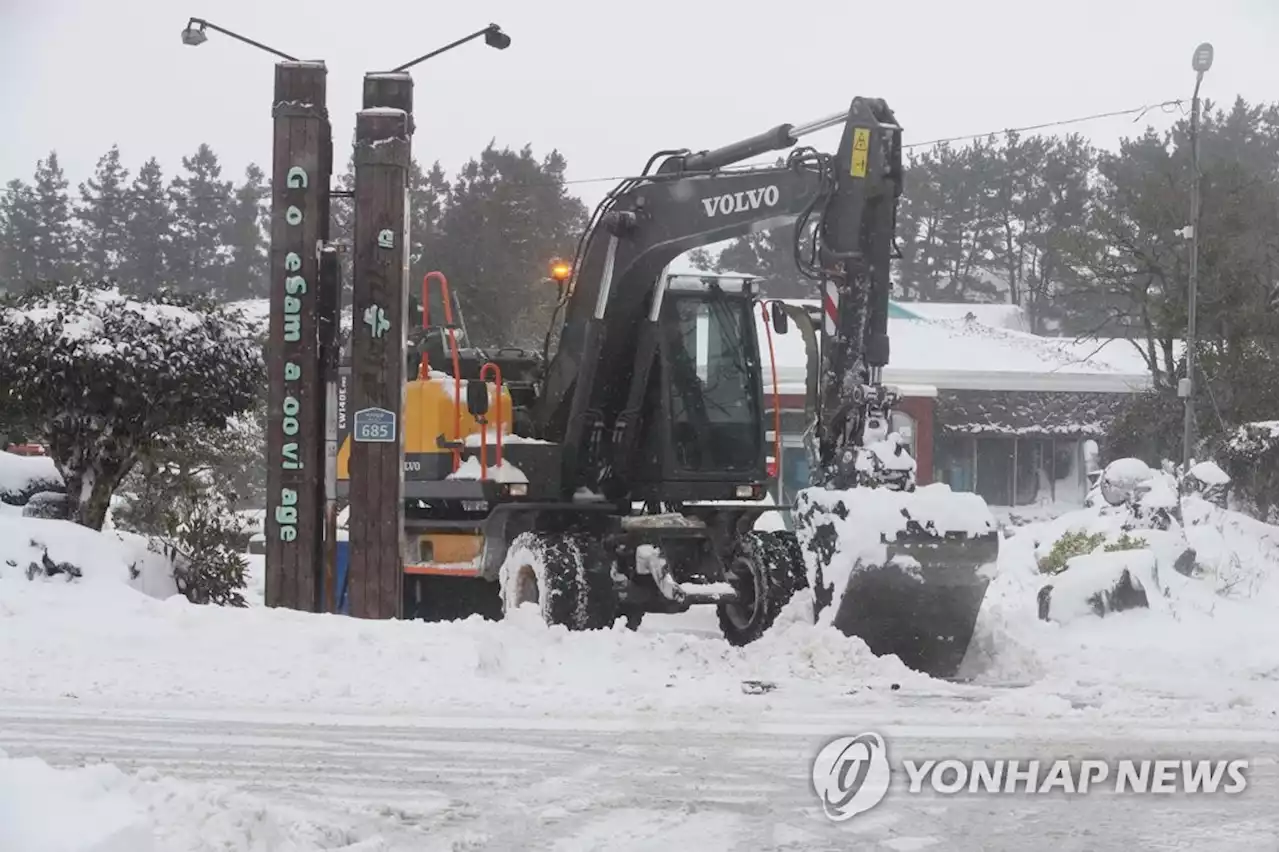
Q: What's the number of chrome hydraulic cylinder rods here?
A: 4